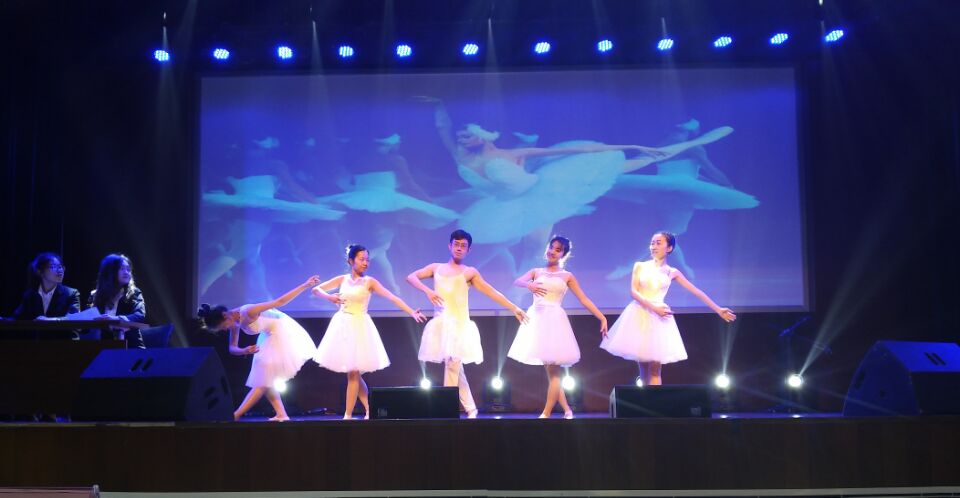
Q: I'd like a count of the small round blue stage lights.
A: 12